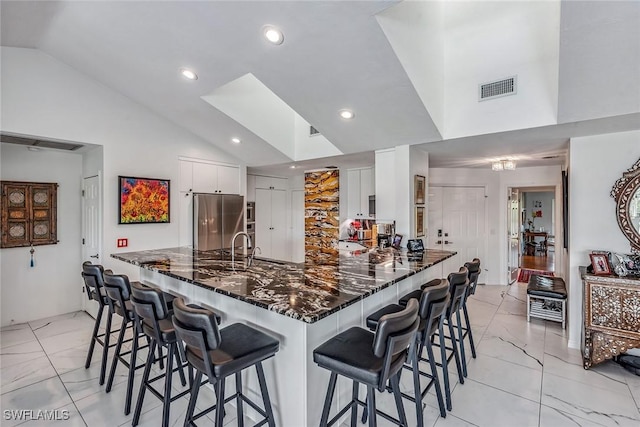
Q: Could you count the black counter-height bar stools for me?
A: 8